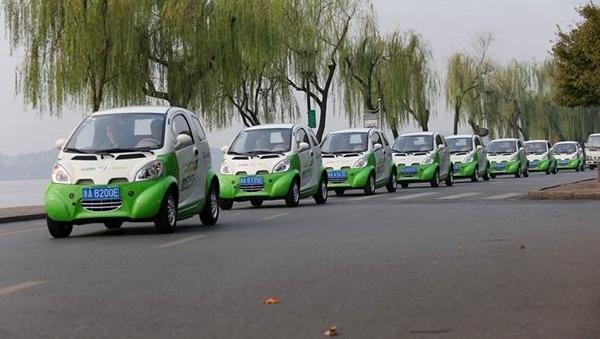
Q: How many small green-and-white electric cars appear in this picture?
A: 8